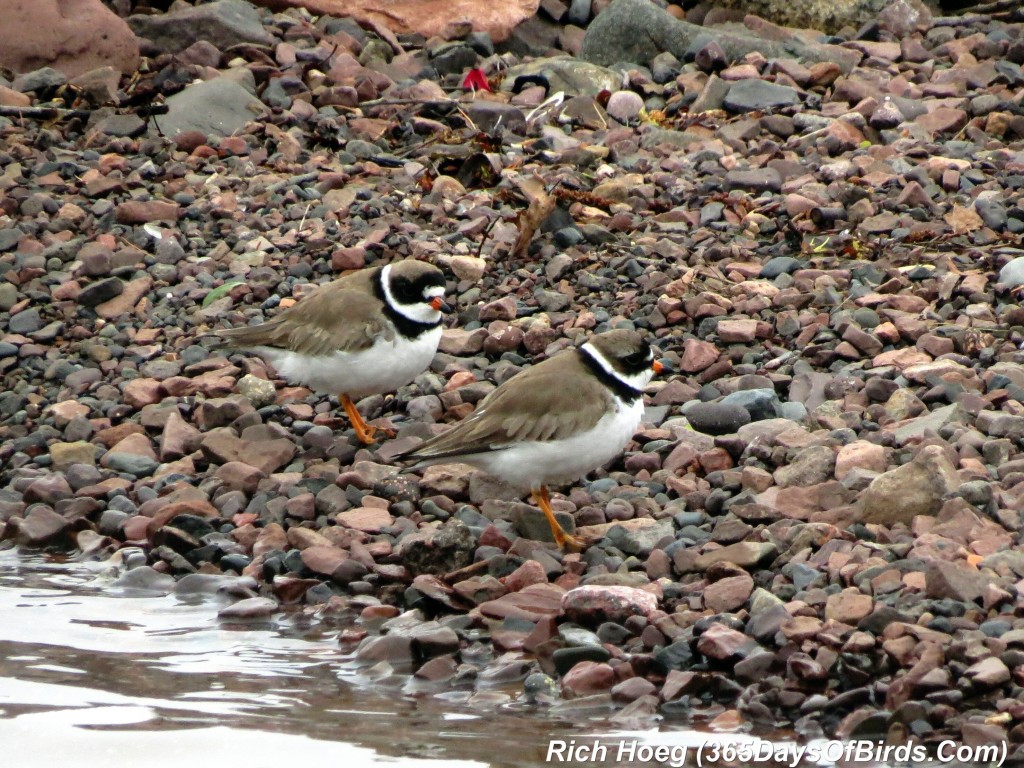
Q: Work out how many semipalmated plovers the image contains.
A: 2